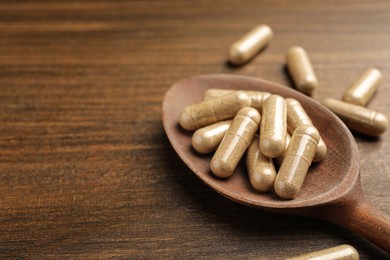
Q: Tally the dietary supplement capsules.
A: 14